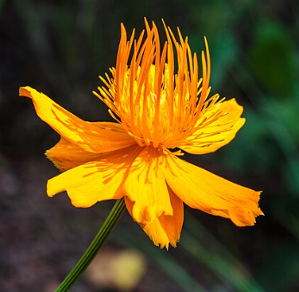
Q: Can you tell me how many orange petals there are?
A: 7